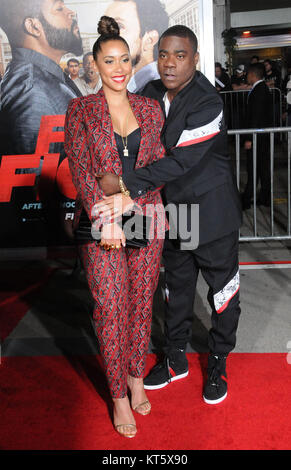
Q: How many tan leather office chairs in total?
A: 0